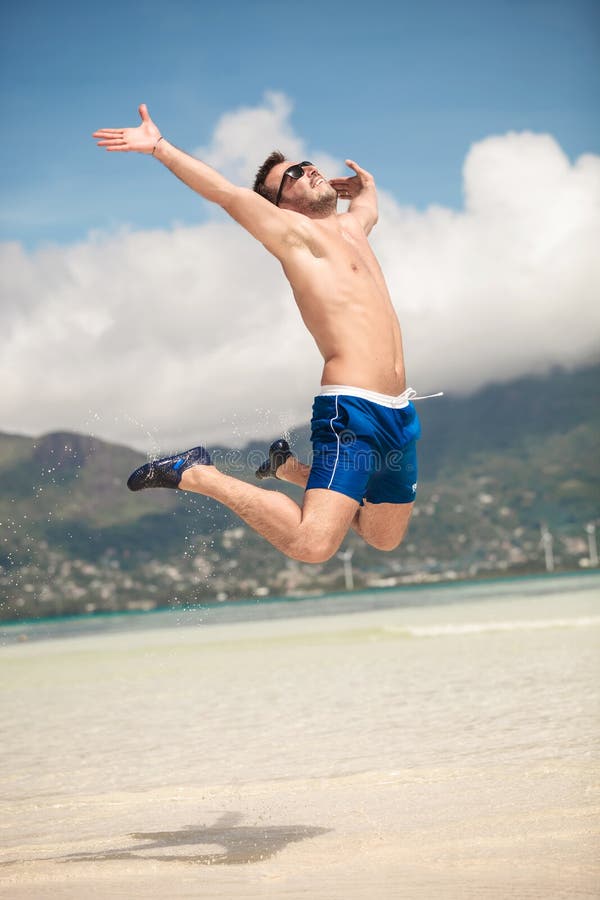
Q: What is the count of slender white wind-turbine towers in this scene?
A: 3